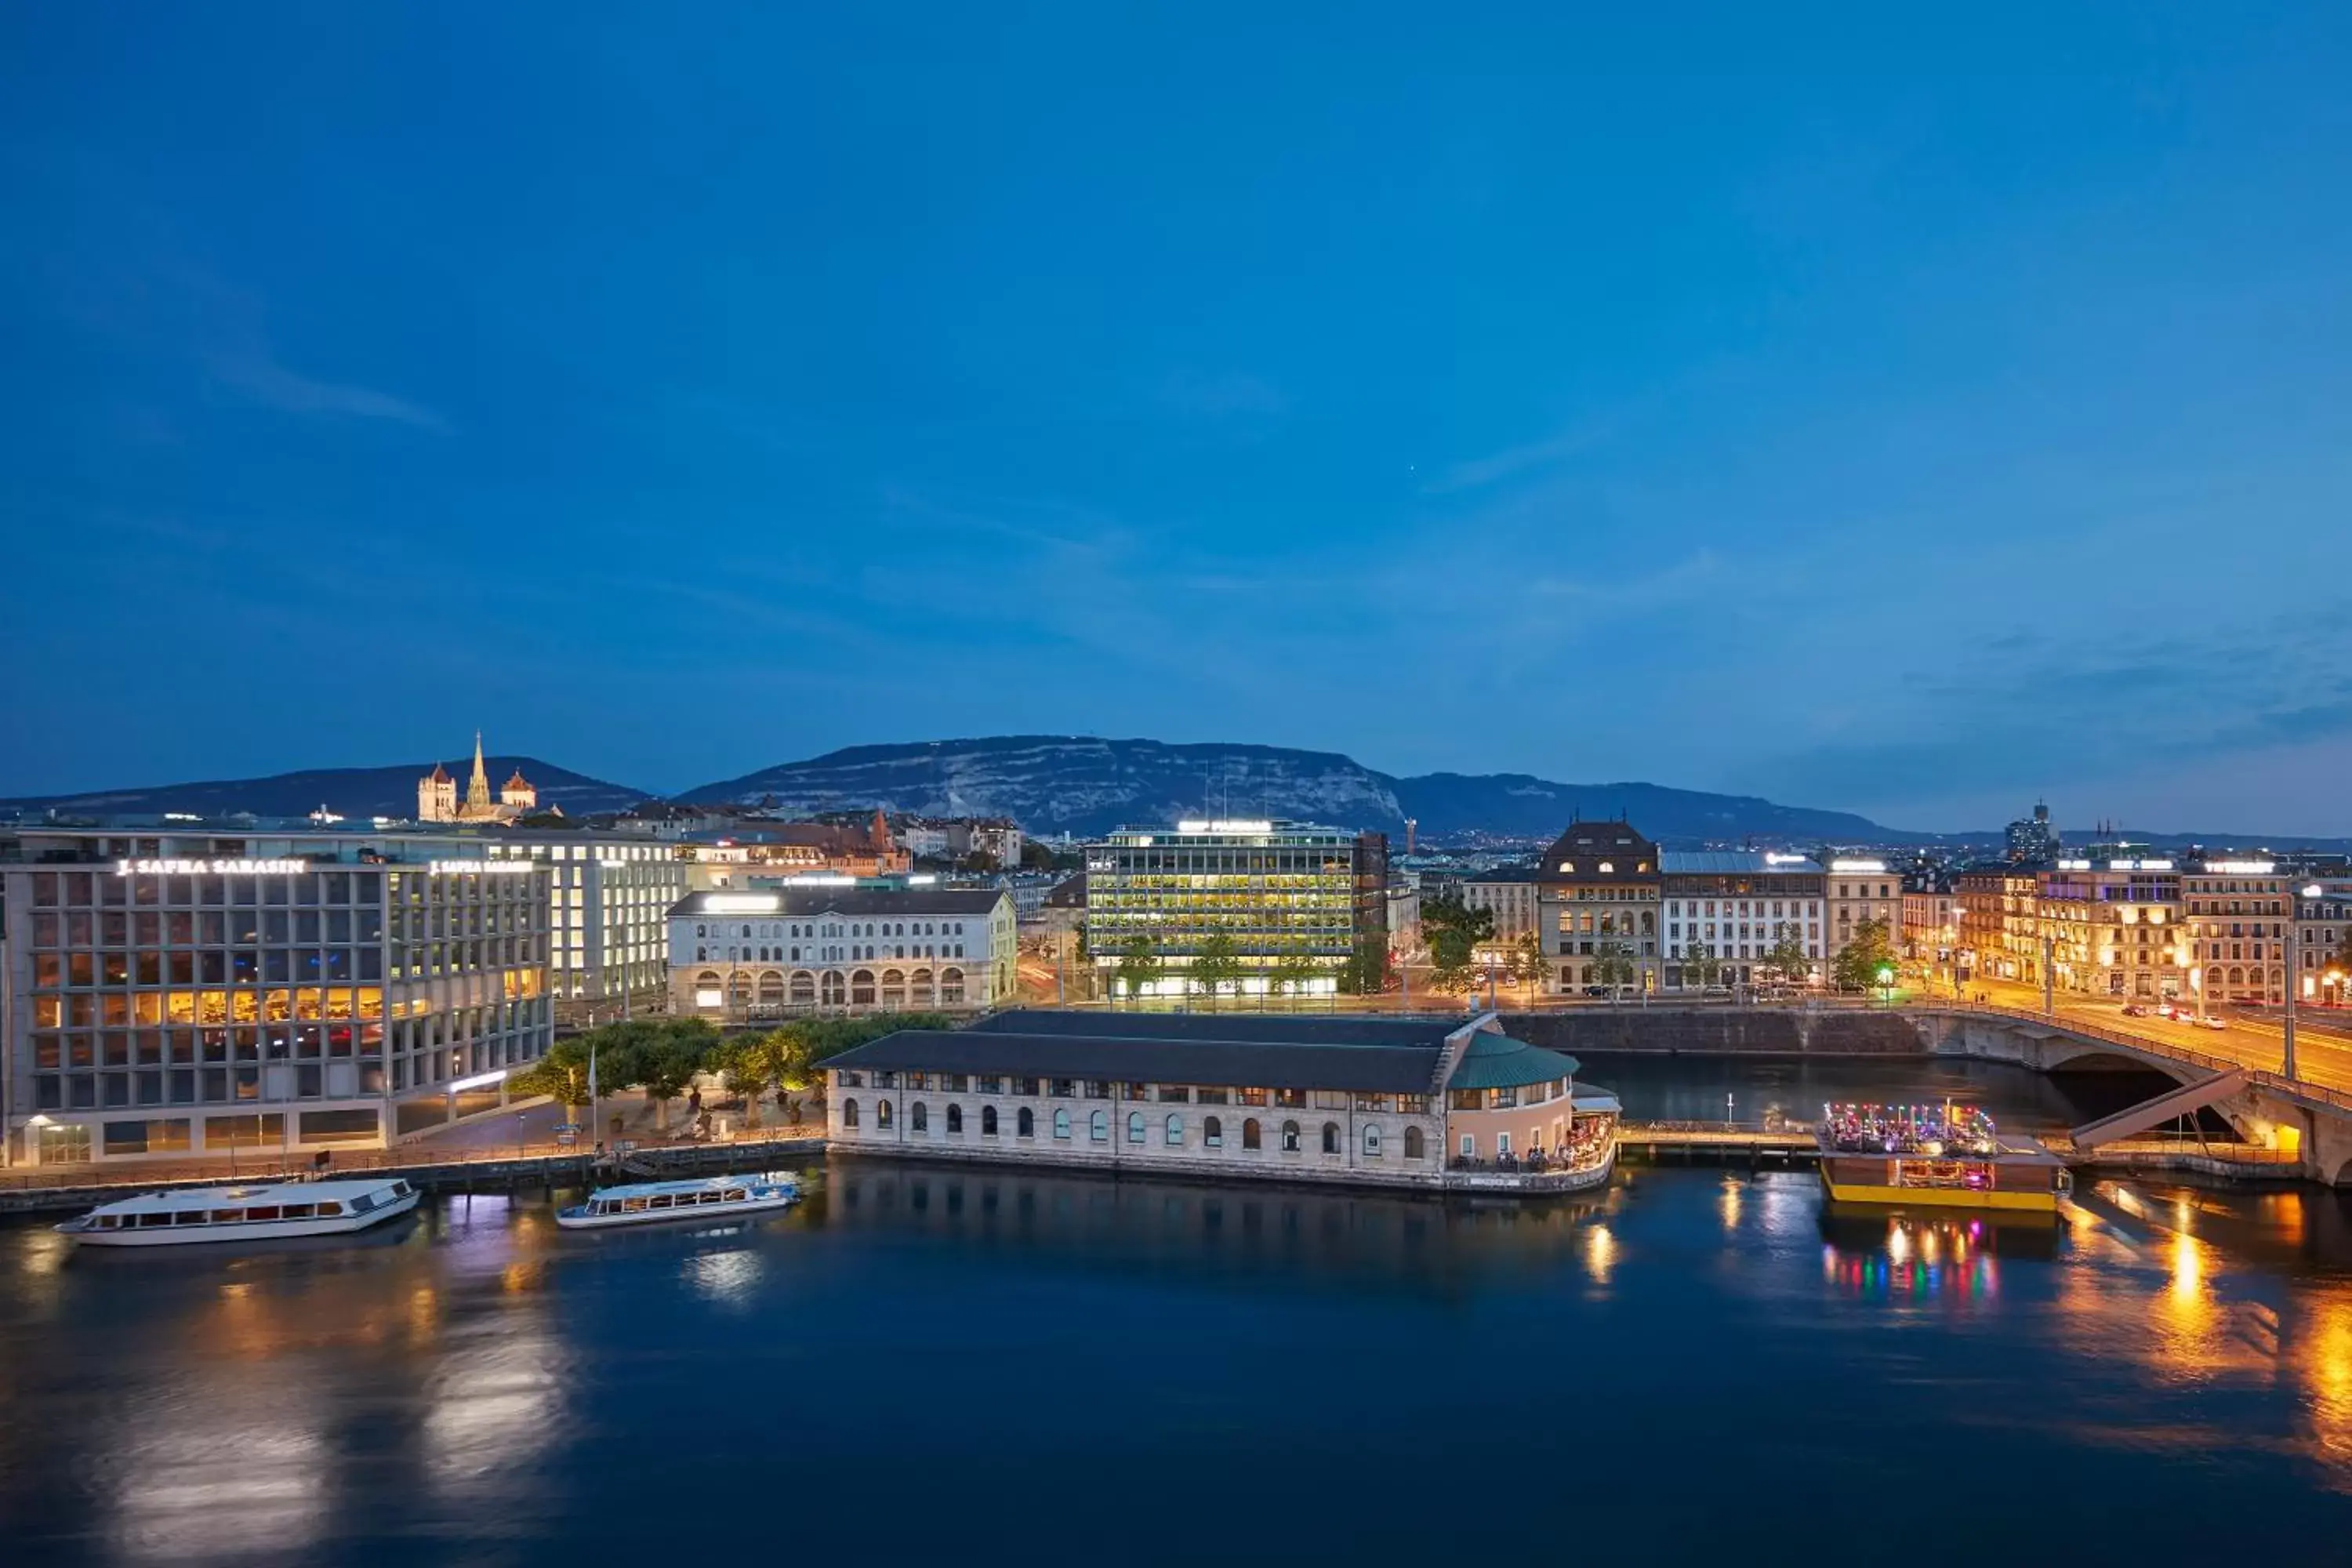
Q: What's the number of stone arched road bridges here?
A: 1